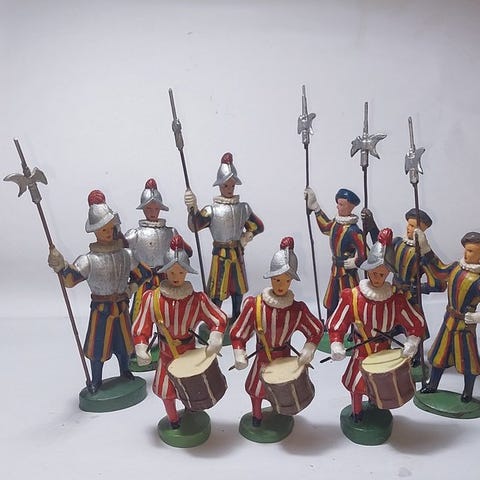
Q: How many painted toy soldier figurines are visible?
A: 9